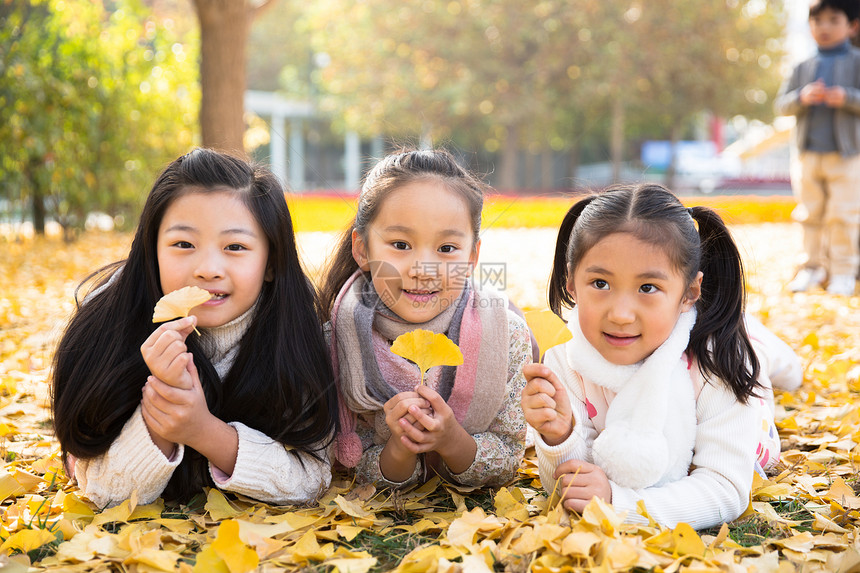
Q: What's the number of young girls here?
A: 3